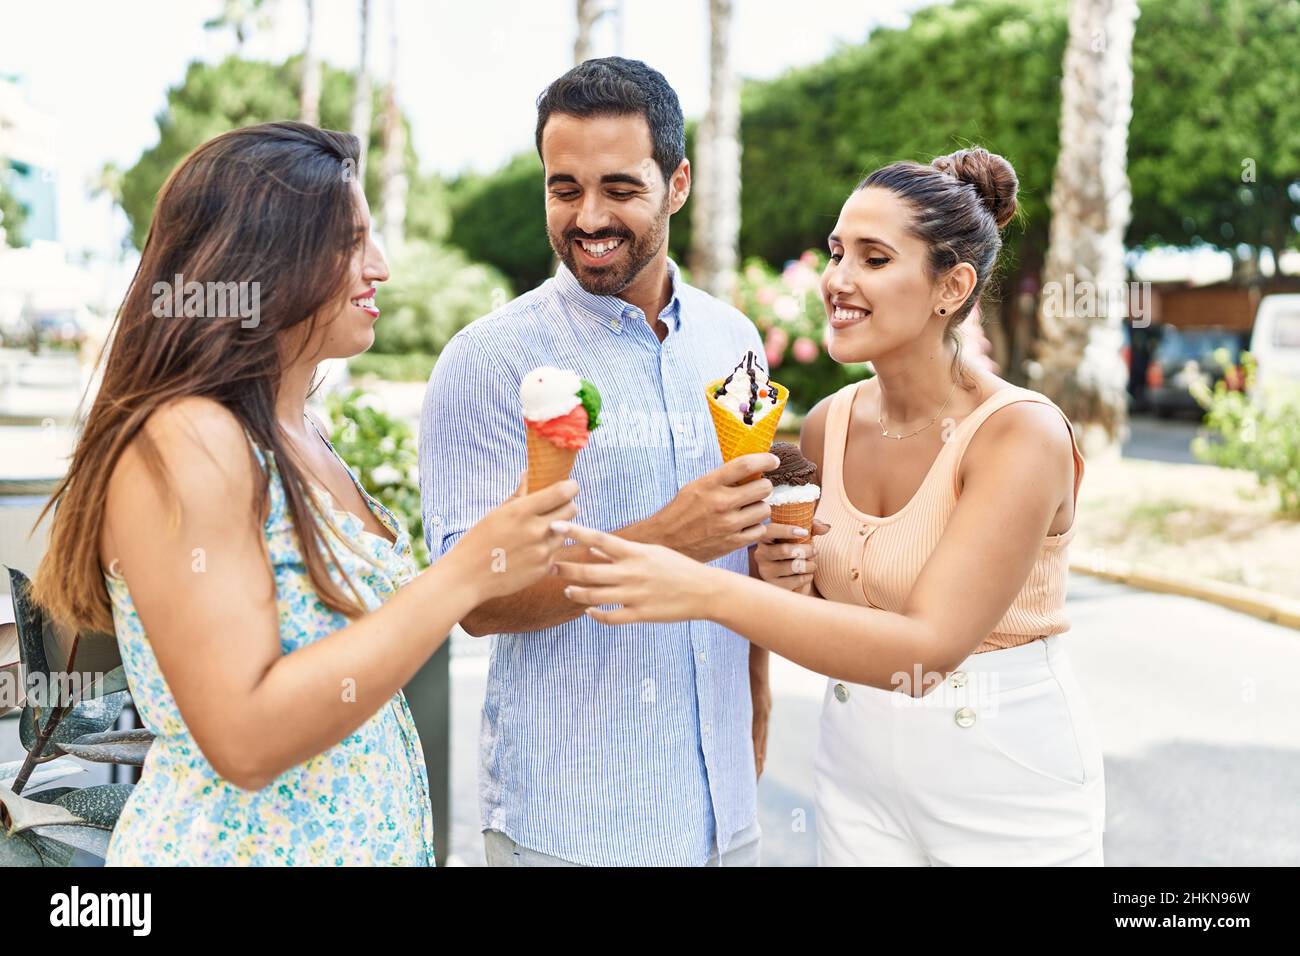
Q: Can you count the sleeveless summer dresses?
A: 1